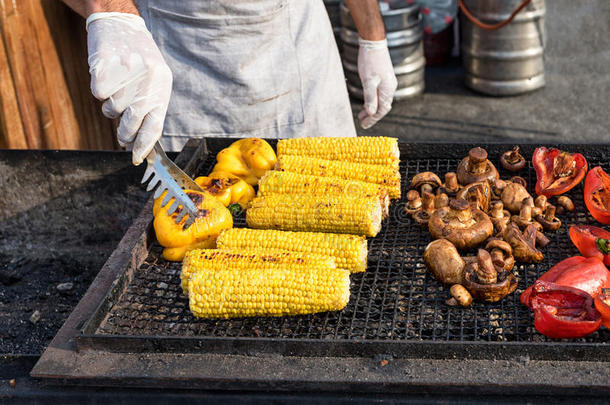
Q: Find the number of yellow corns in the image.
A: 7